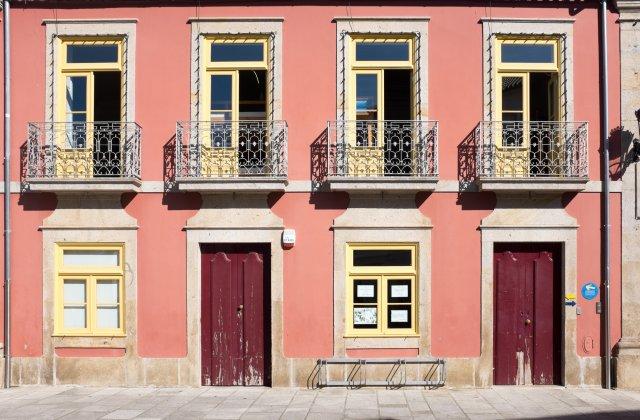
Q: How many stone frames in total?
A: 8